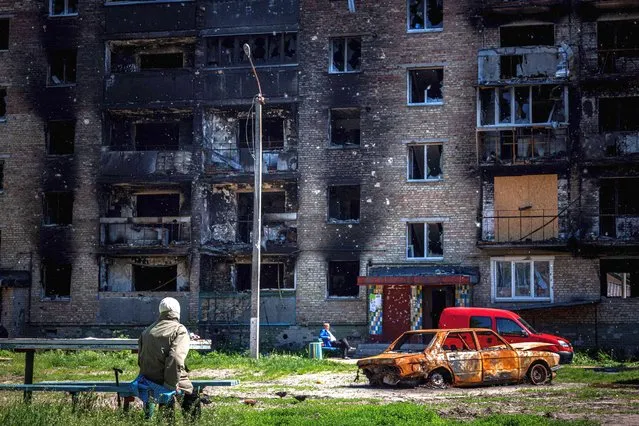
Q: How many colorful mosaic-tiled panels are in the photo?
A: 3